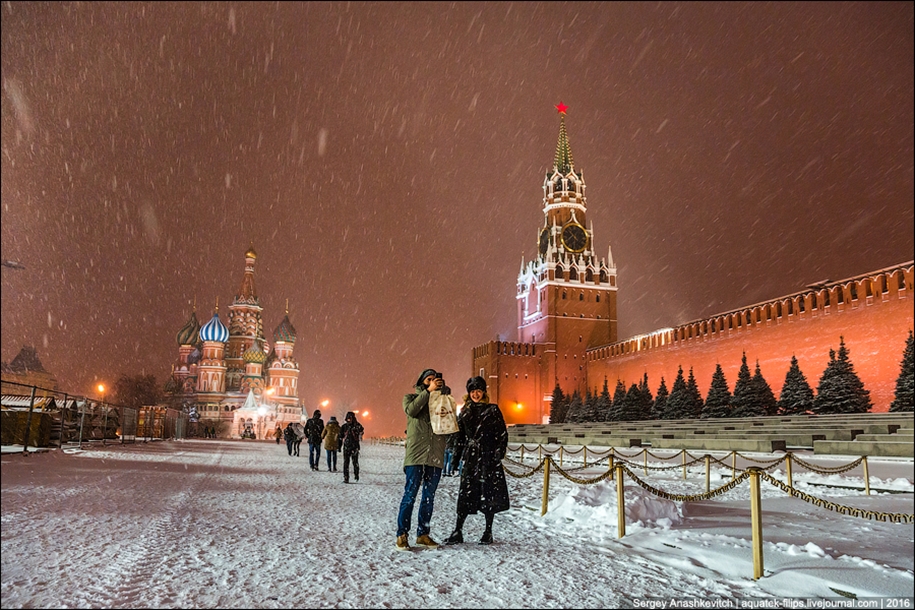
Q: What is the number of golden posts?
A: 15